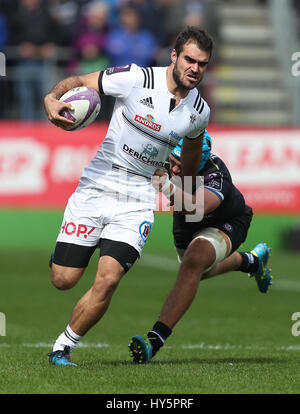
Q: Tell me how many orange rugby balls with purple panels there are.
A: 0